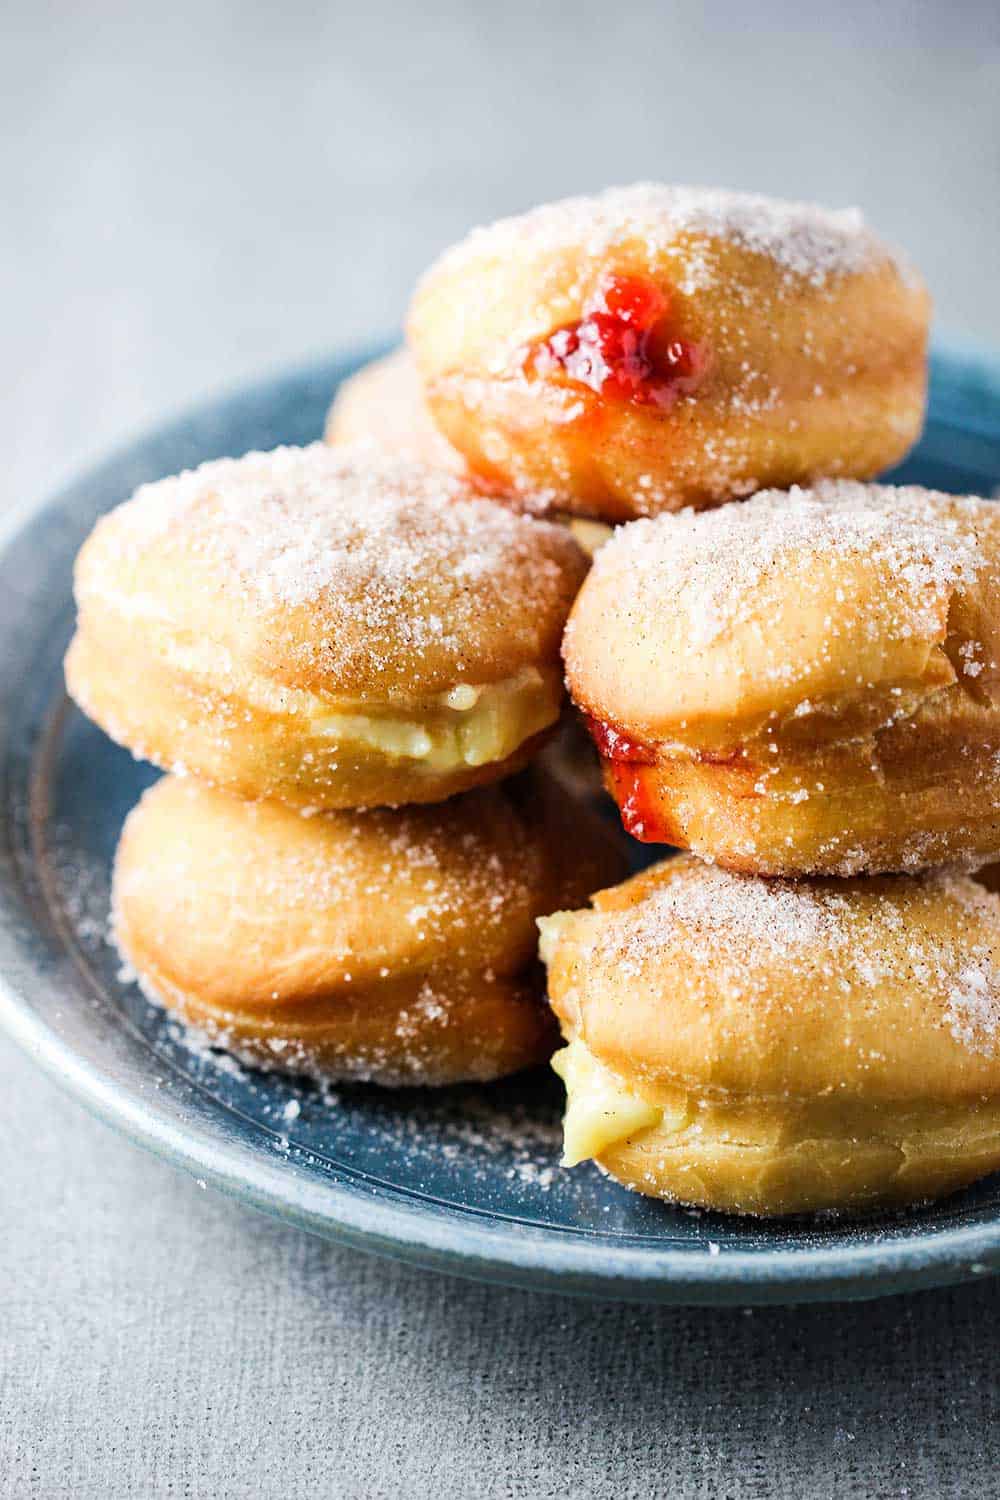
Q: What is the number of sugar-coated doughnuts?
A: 6